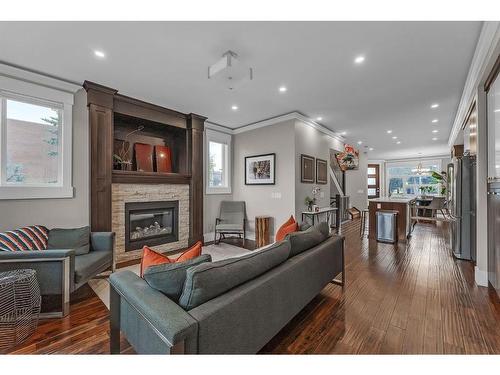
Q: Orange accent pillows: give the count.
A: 2